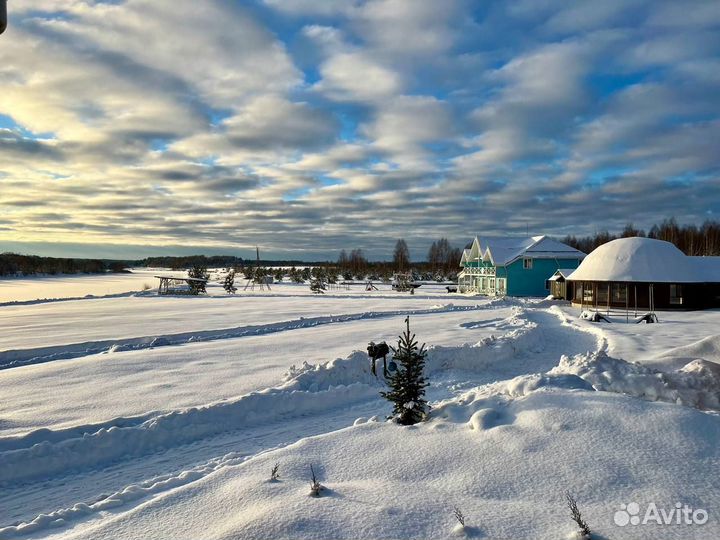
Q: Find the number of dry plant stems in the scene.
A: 4